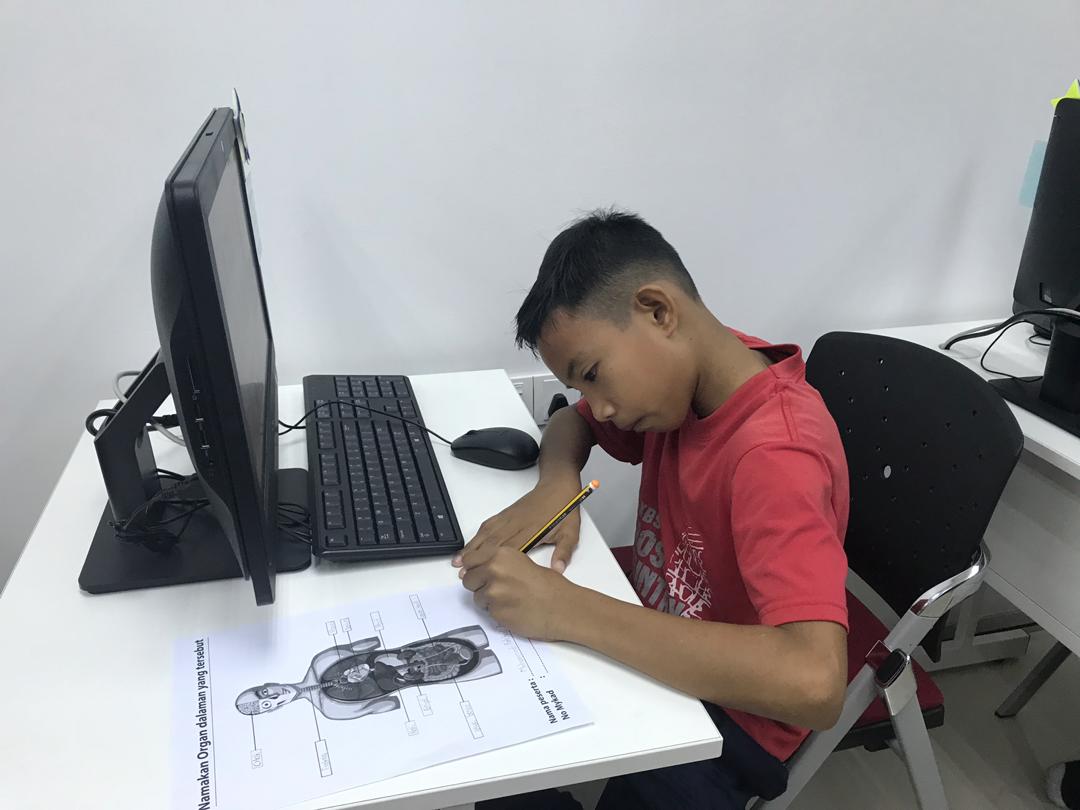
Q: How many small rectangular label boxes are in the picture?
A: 9